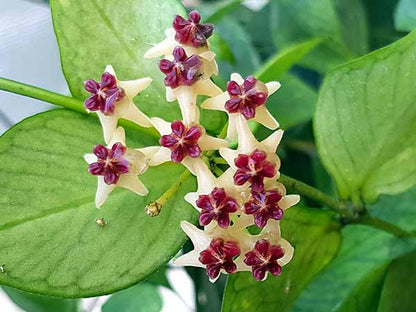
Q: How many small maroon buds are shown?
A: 11